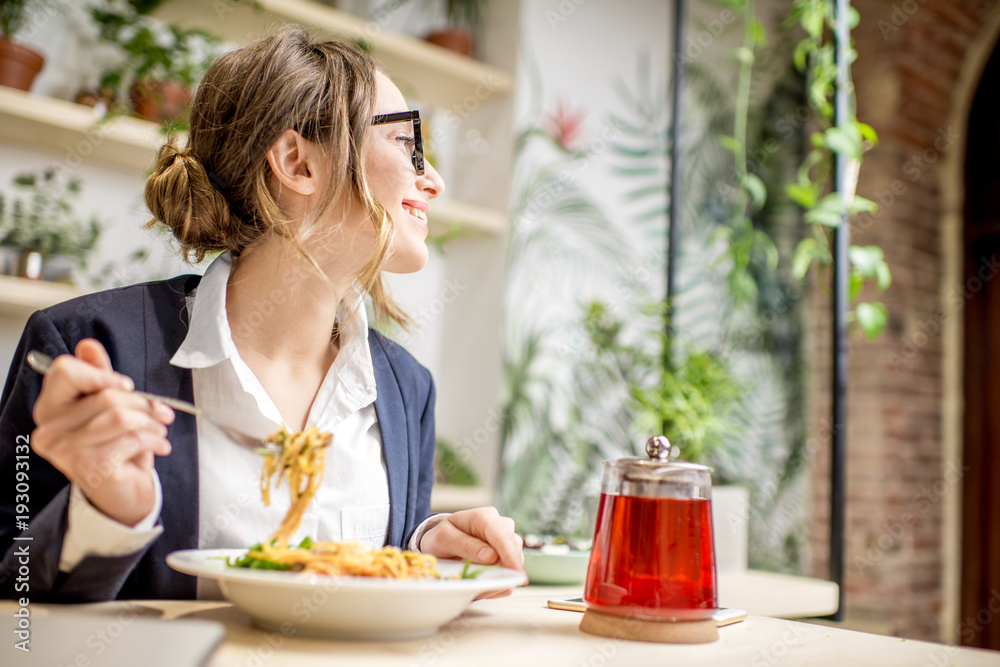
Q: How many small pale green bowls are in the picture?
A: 1